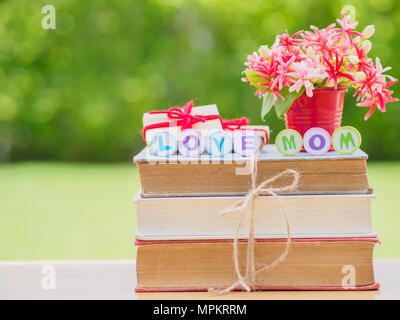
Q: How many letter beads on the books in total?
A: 7